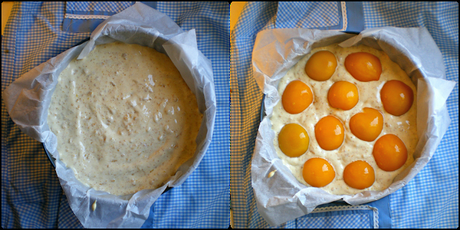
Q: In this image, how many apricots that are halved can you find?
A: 11